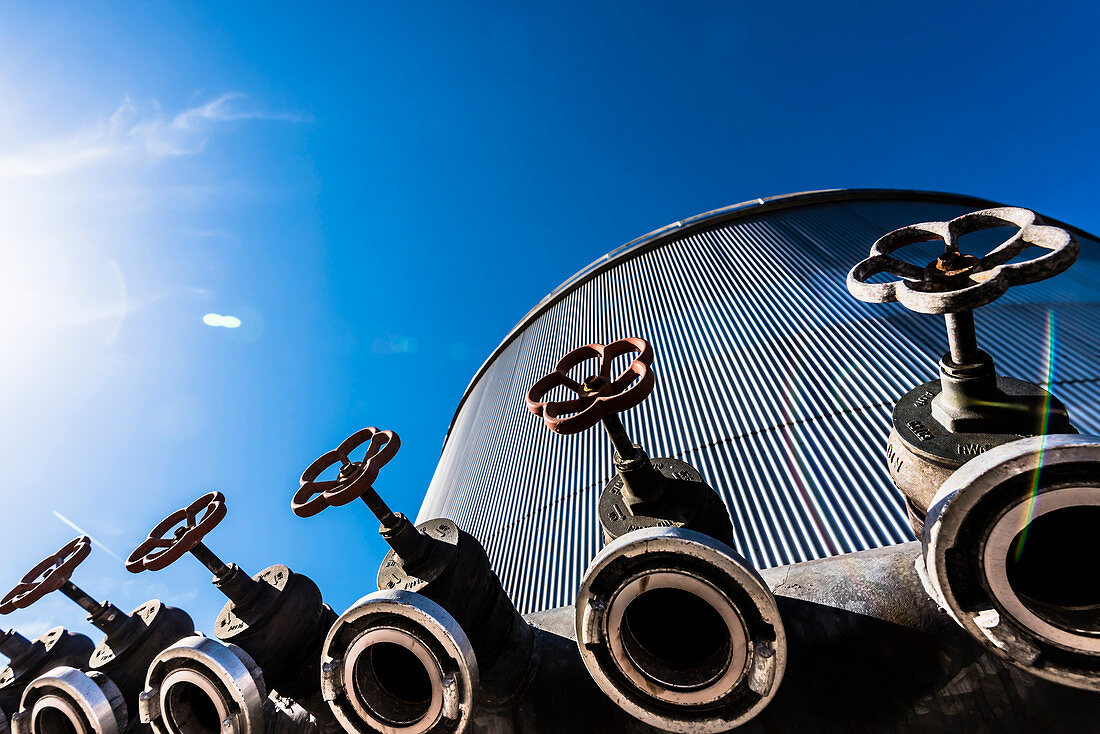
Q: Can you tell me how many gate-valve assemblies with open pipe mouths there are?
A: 5